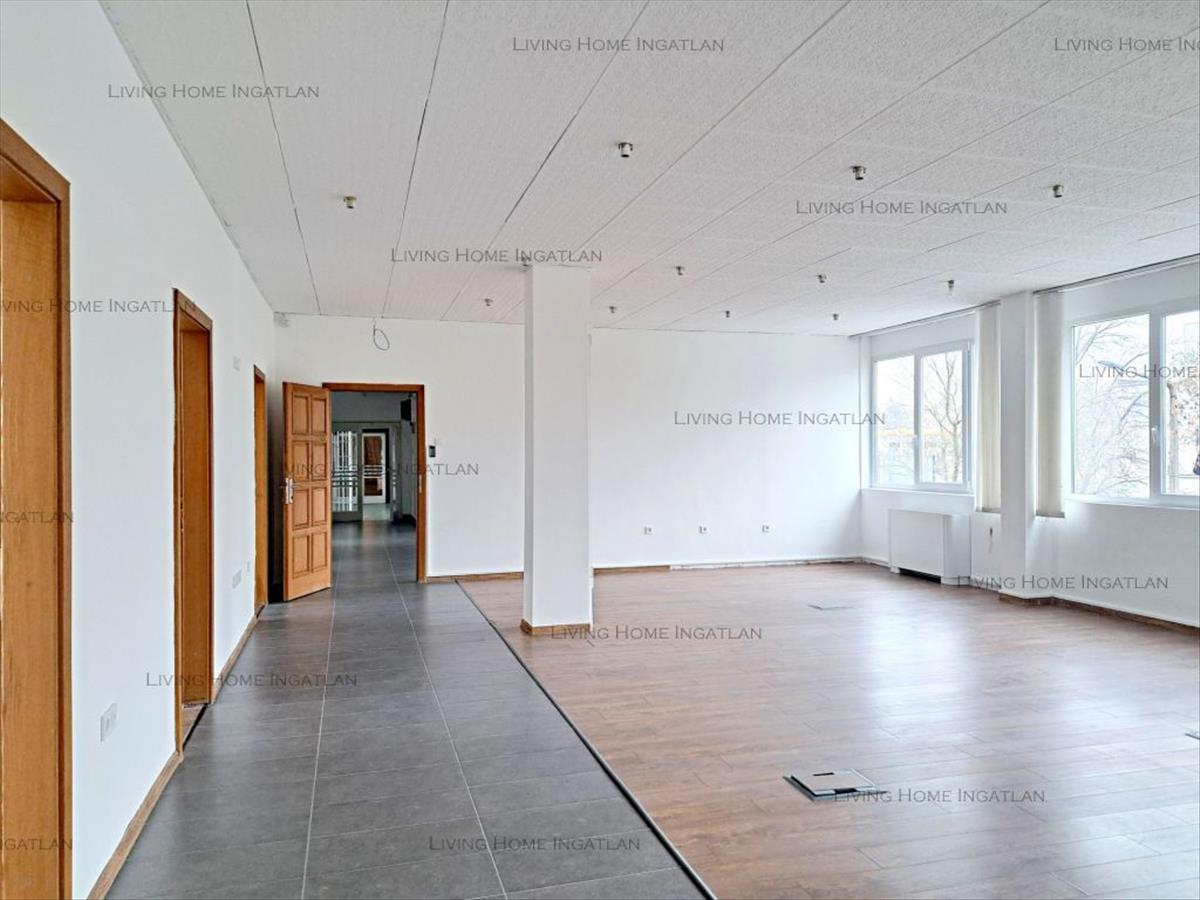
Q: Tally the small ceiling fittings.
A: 12